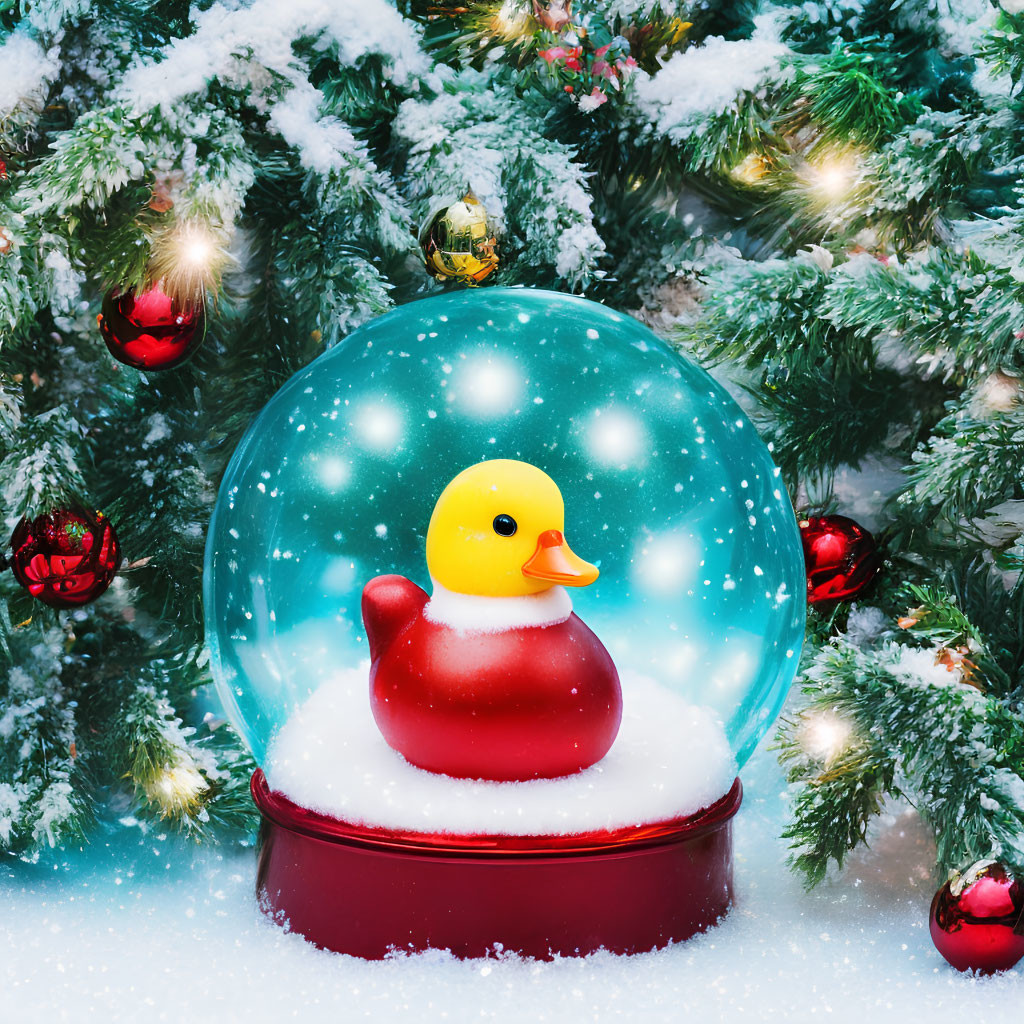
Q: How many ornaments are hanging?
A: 4